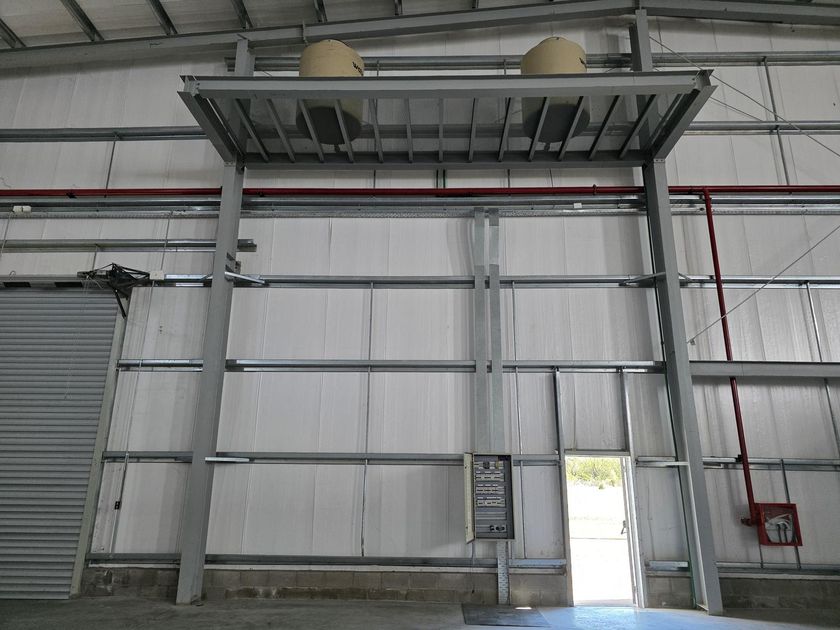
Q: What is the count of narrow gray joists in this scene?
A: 13